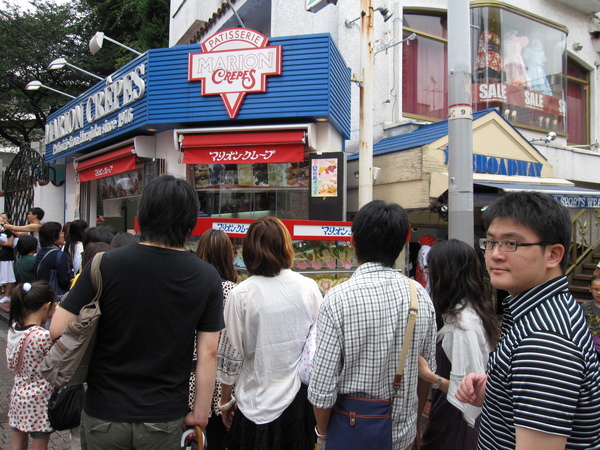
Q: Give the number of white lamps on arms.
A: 3